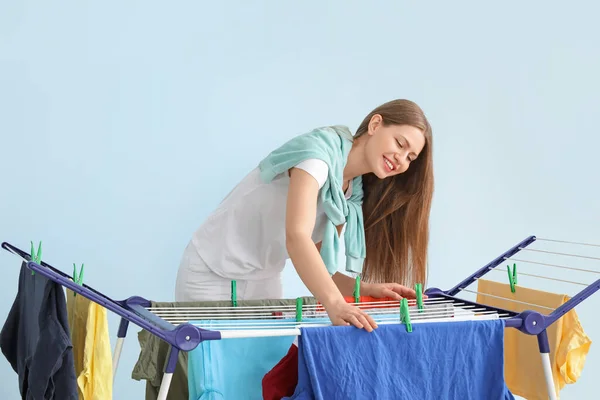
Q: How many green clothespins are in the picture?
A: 8